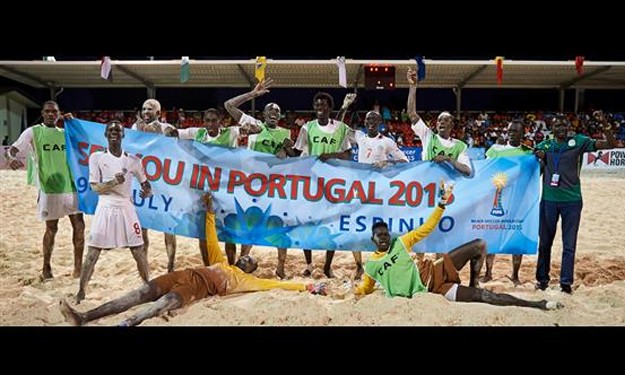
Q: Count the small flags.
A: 7